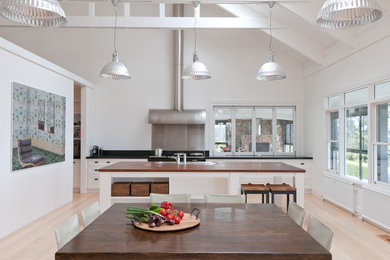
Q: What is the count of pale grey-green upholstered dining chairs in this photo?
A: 6